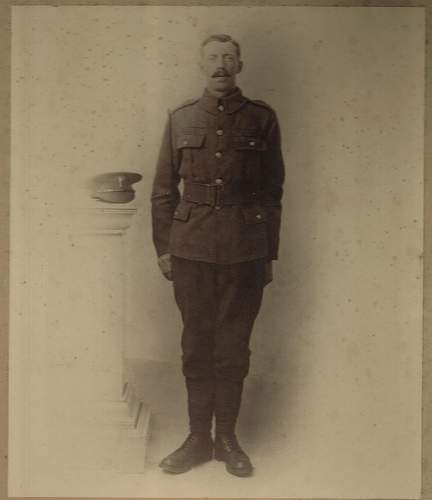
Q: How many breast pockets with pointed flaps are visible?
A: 2